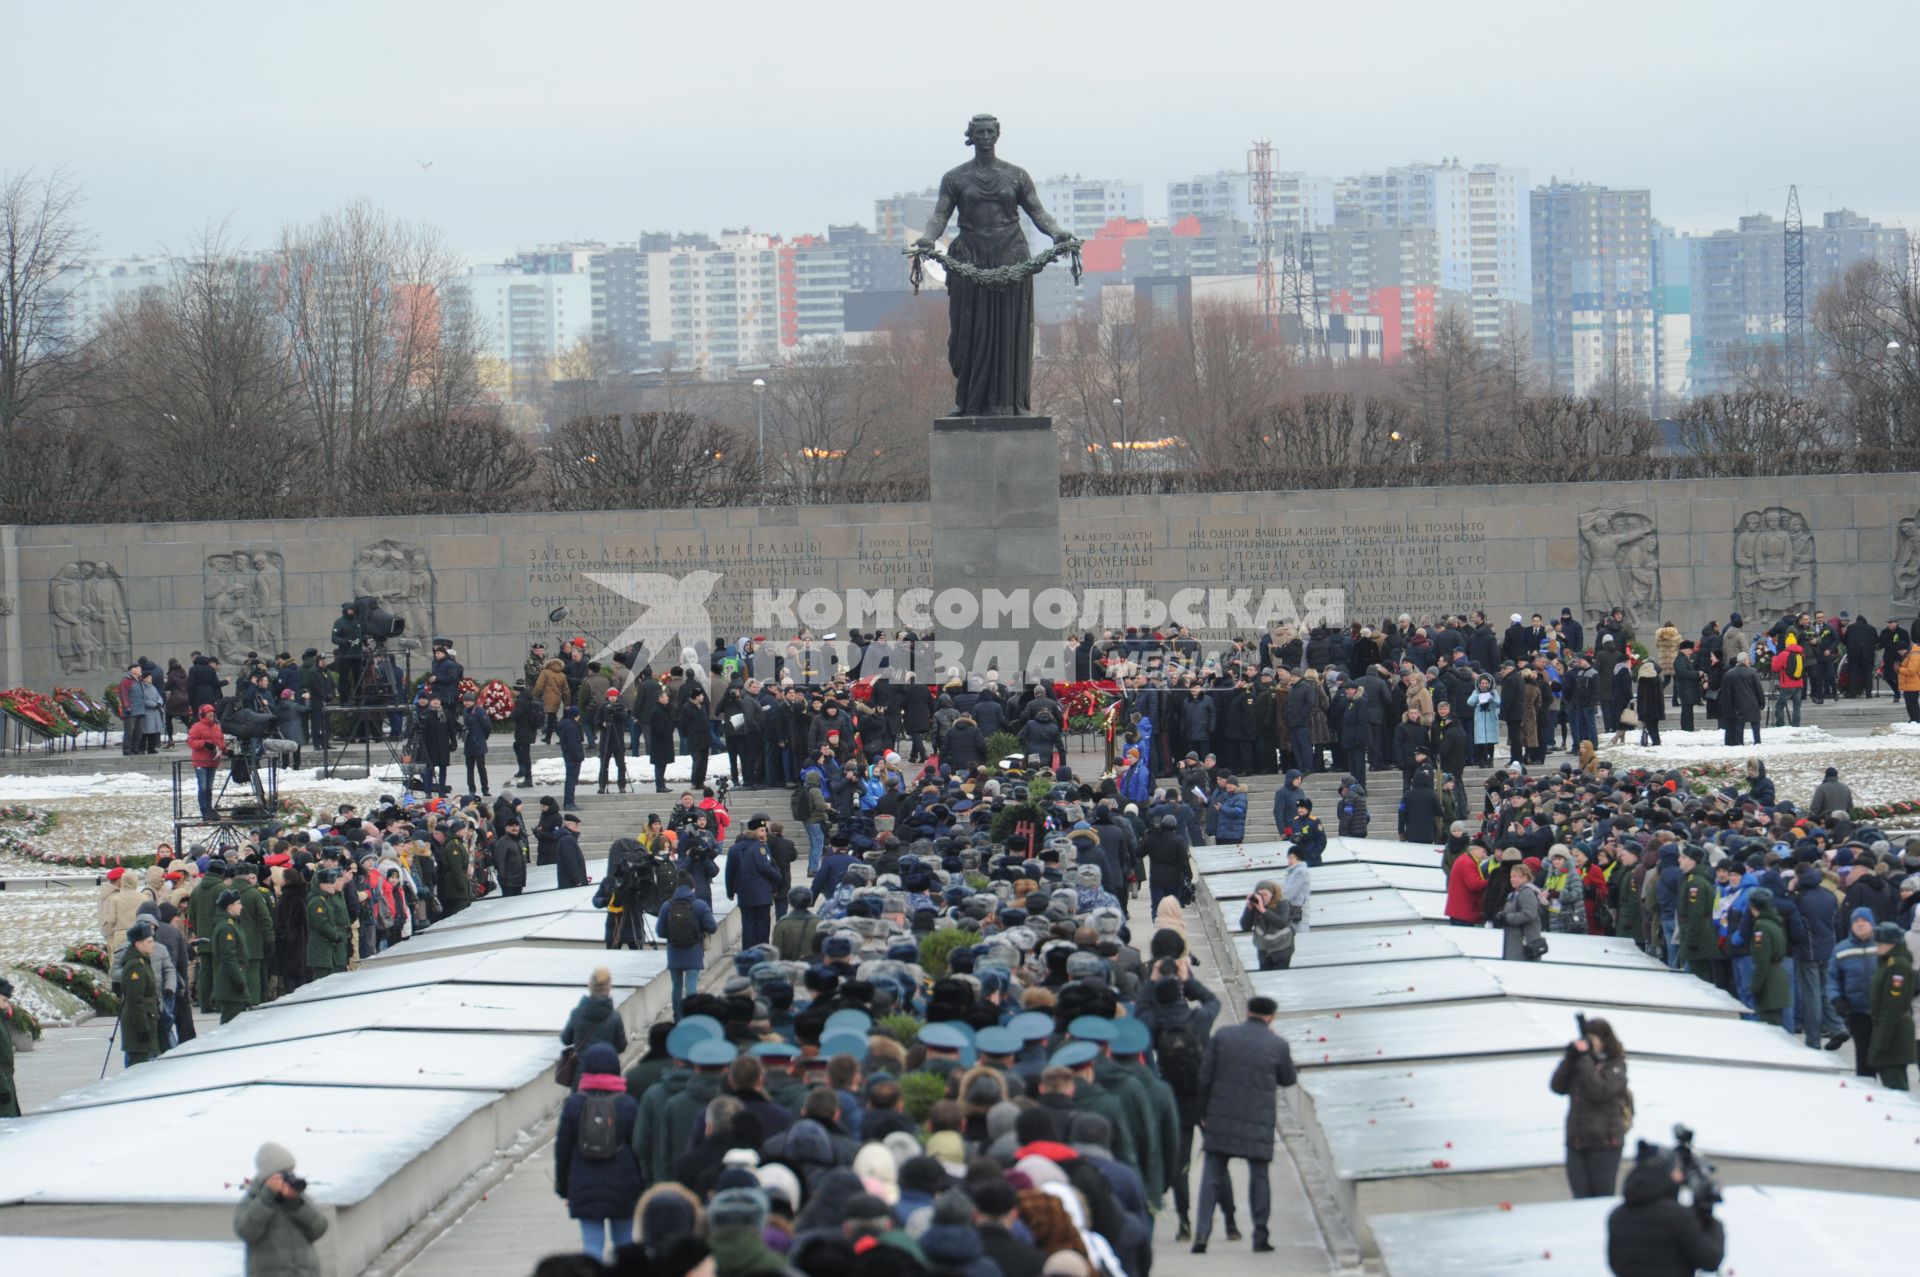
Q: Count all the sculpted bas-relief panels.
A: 6